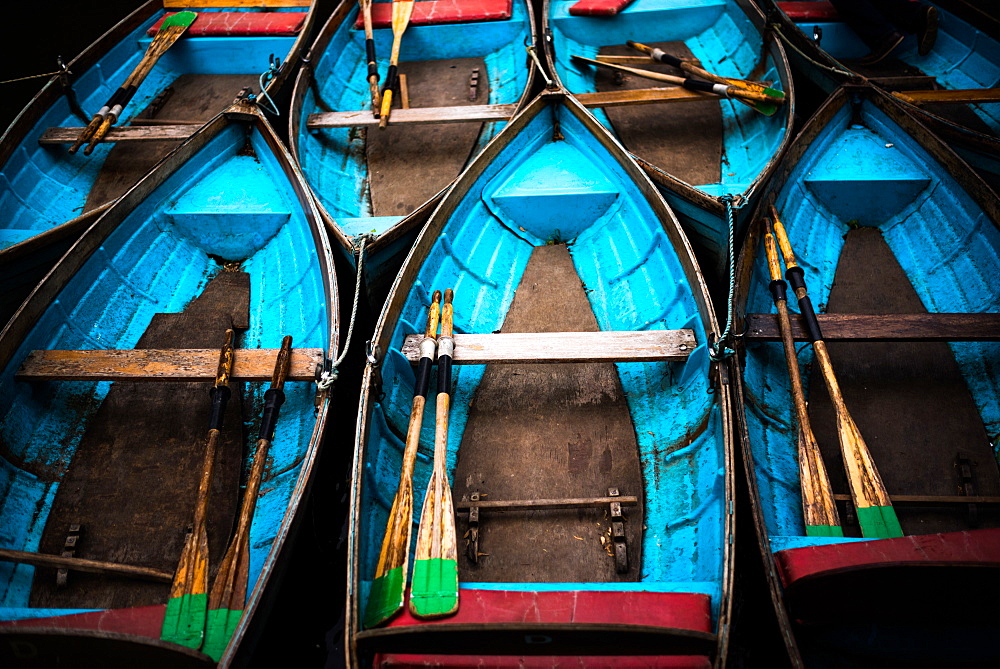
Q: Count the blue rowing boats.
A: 7